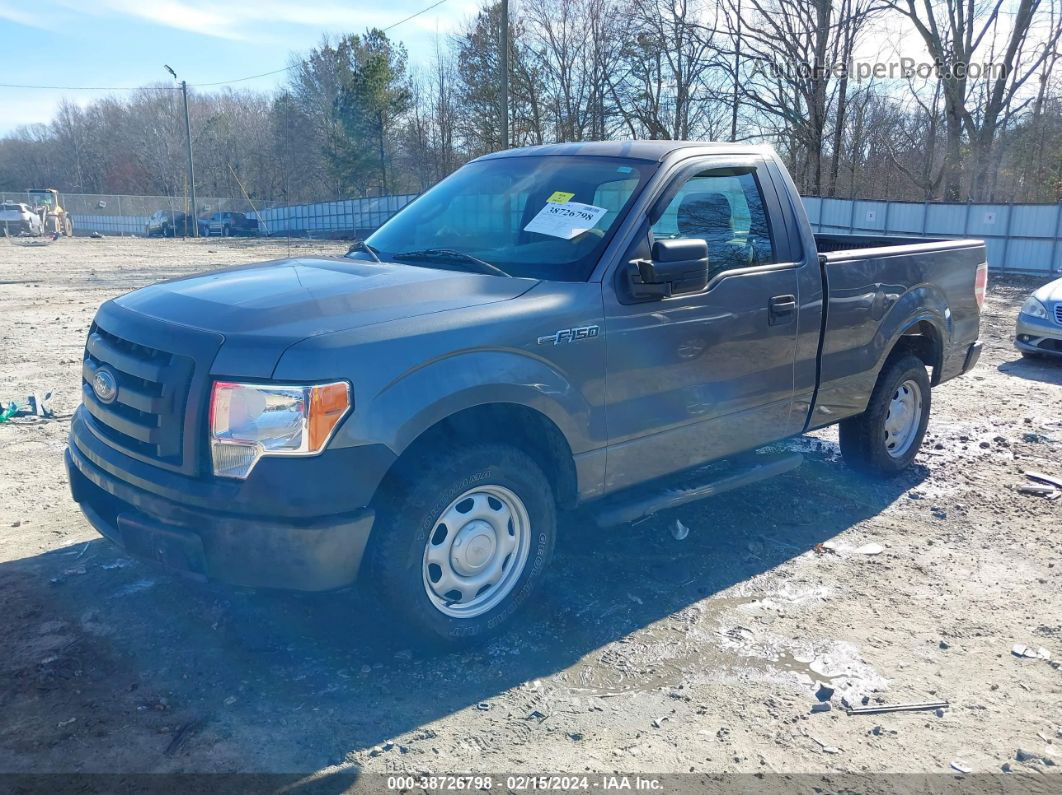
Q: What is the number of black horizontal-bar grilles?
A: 1